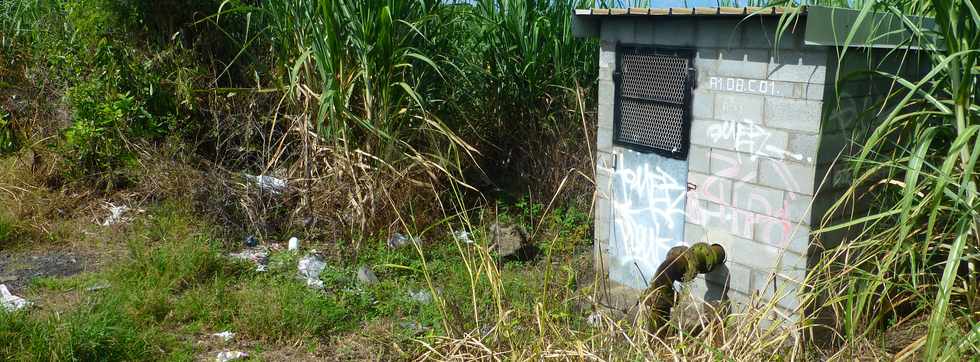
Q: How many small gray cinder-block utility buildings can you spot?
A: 1